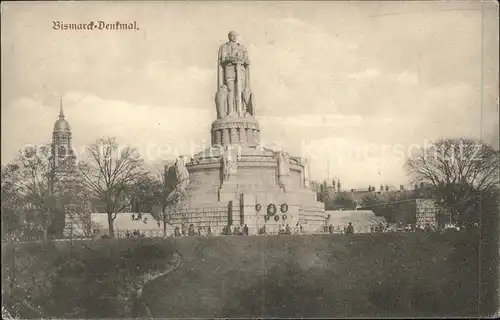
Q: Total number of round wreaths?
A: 6